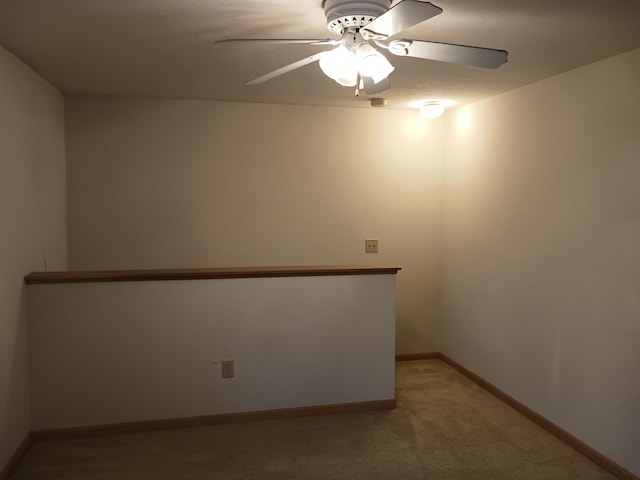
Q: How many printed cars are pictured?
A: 0